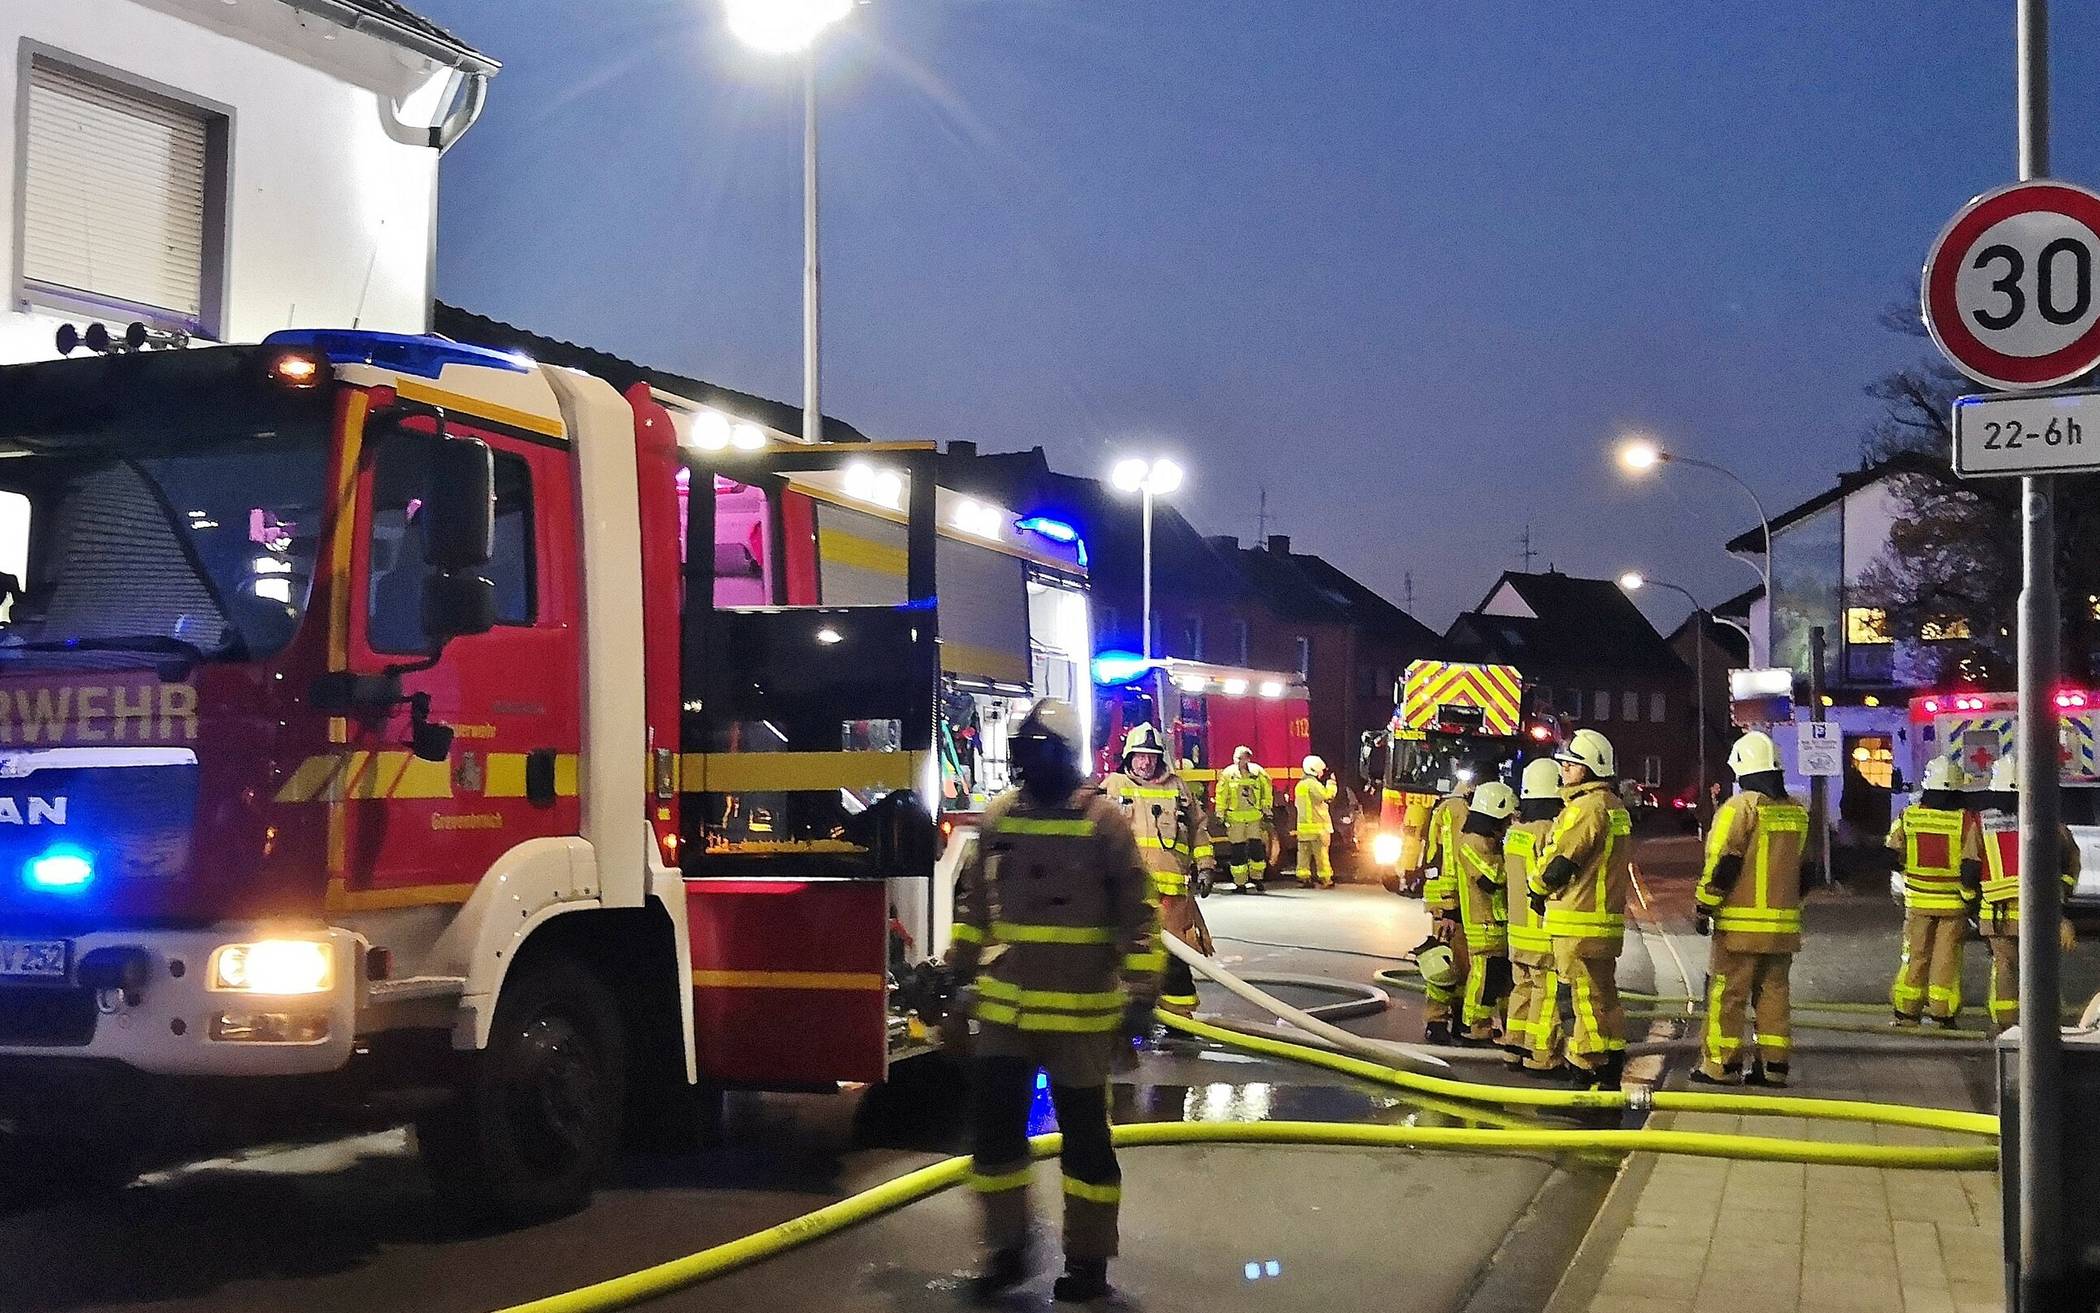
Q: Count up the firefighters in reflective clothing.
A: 11